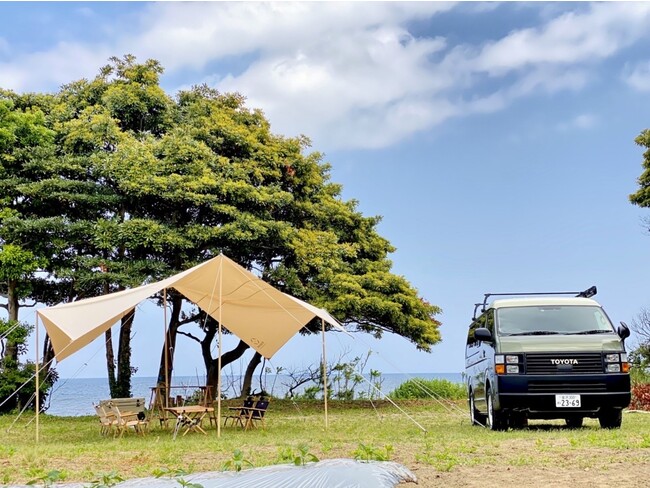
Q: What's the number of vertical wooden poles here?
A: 4